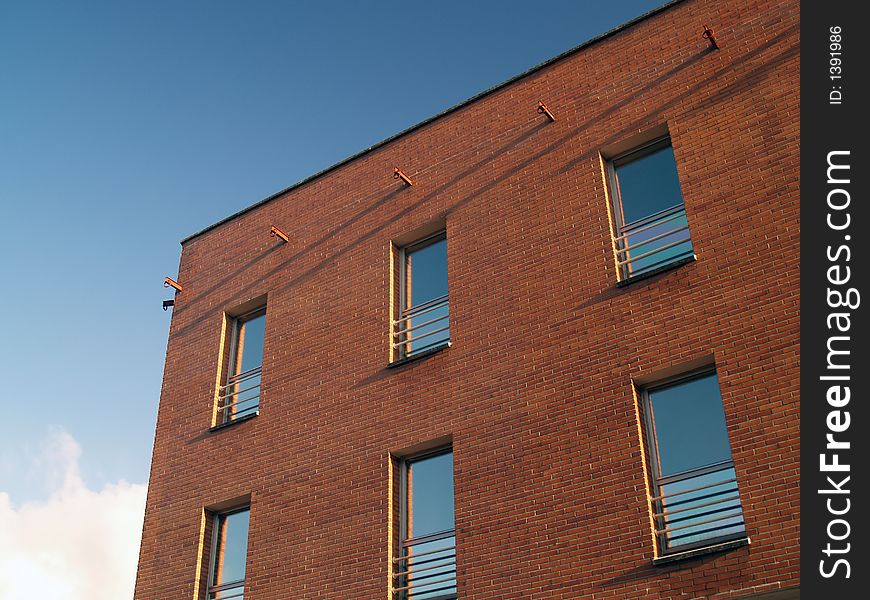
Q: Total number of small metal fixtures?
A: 6